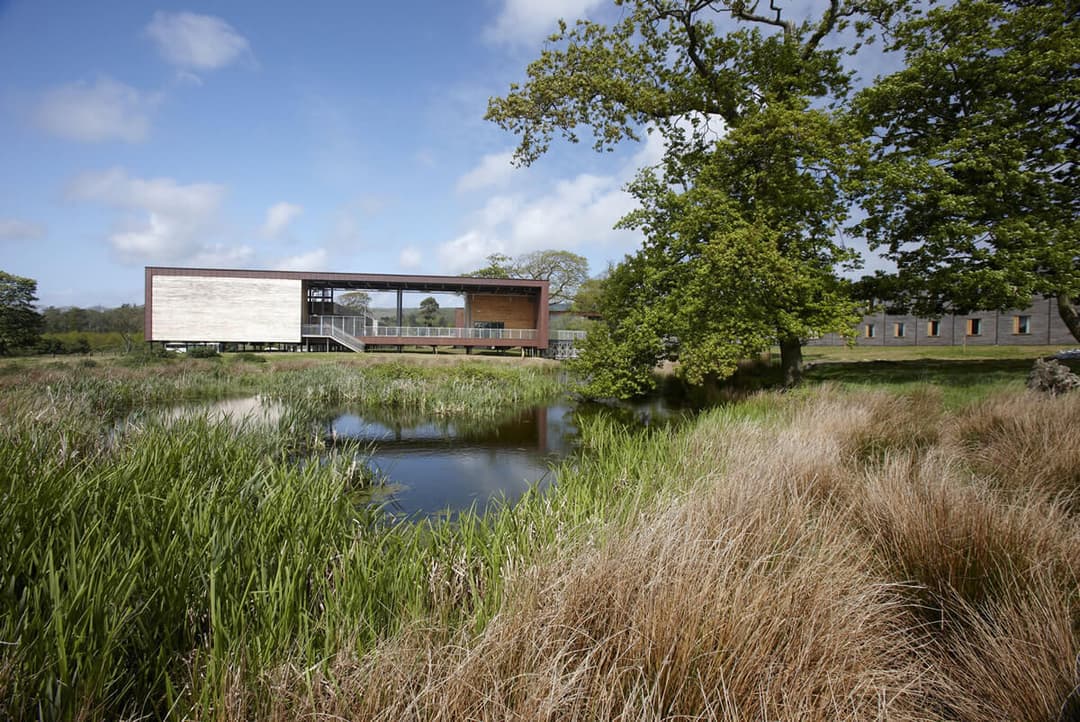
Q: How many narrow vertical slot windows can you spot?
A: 5